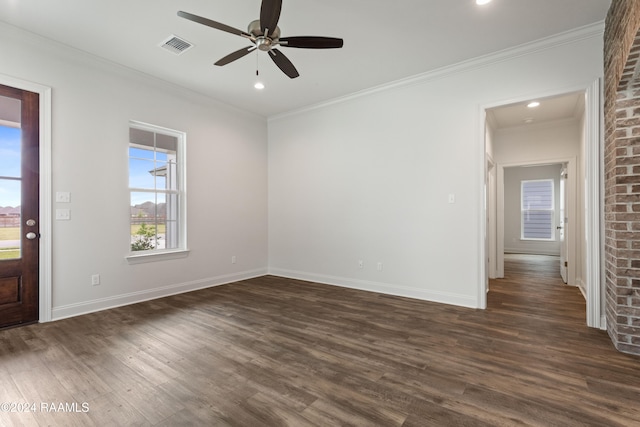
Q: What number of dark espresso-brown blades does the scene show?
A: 5